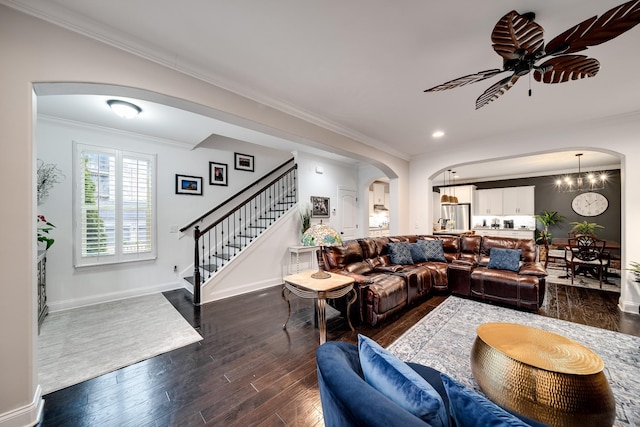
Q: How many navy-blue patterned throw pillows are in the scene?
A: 4